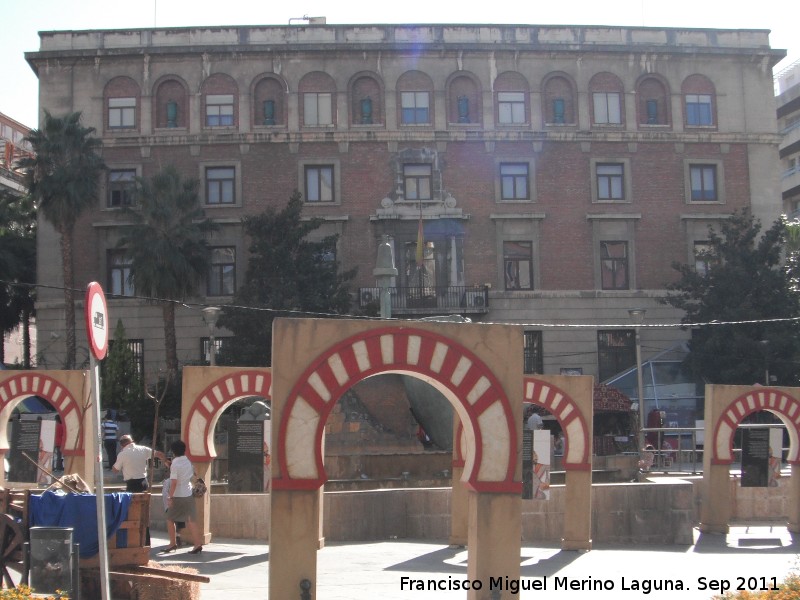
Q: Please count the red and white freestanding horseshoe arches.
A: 5